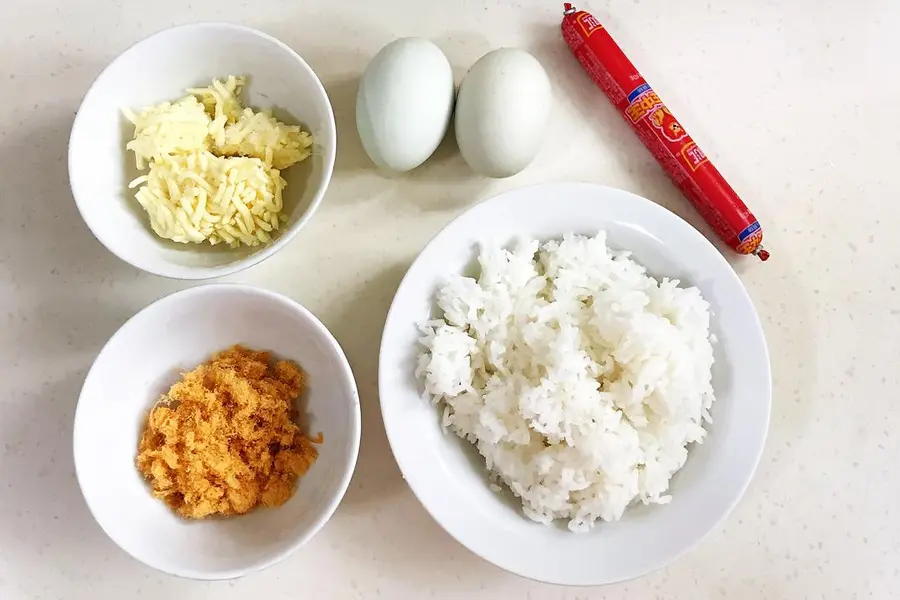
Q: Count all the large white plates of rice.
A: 1